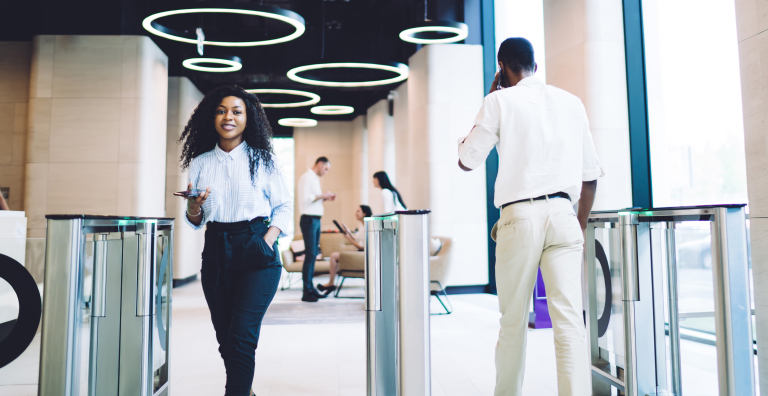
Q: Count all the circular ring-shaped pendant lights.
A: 7